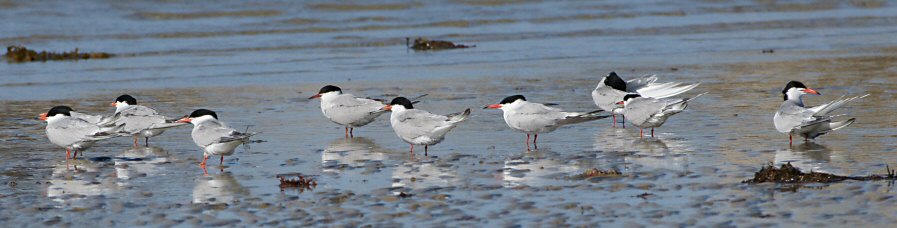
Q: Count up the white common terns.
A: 9